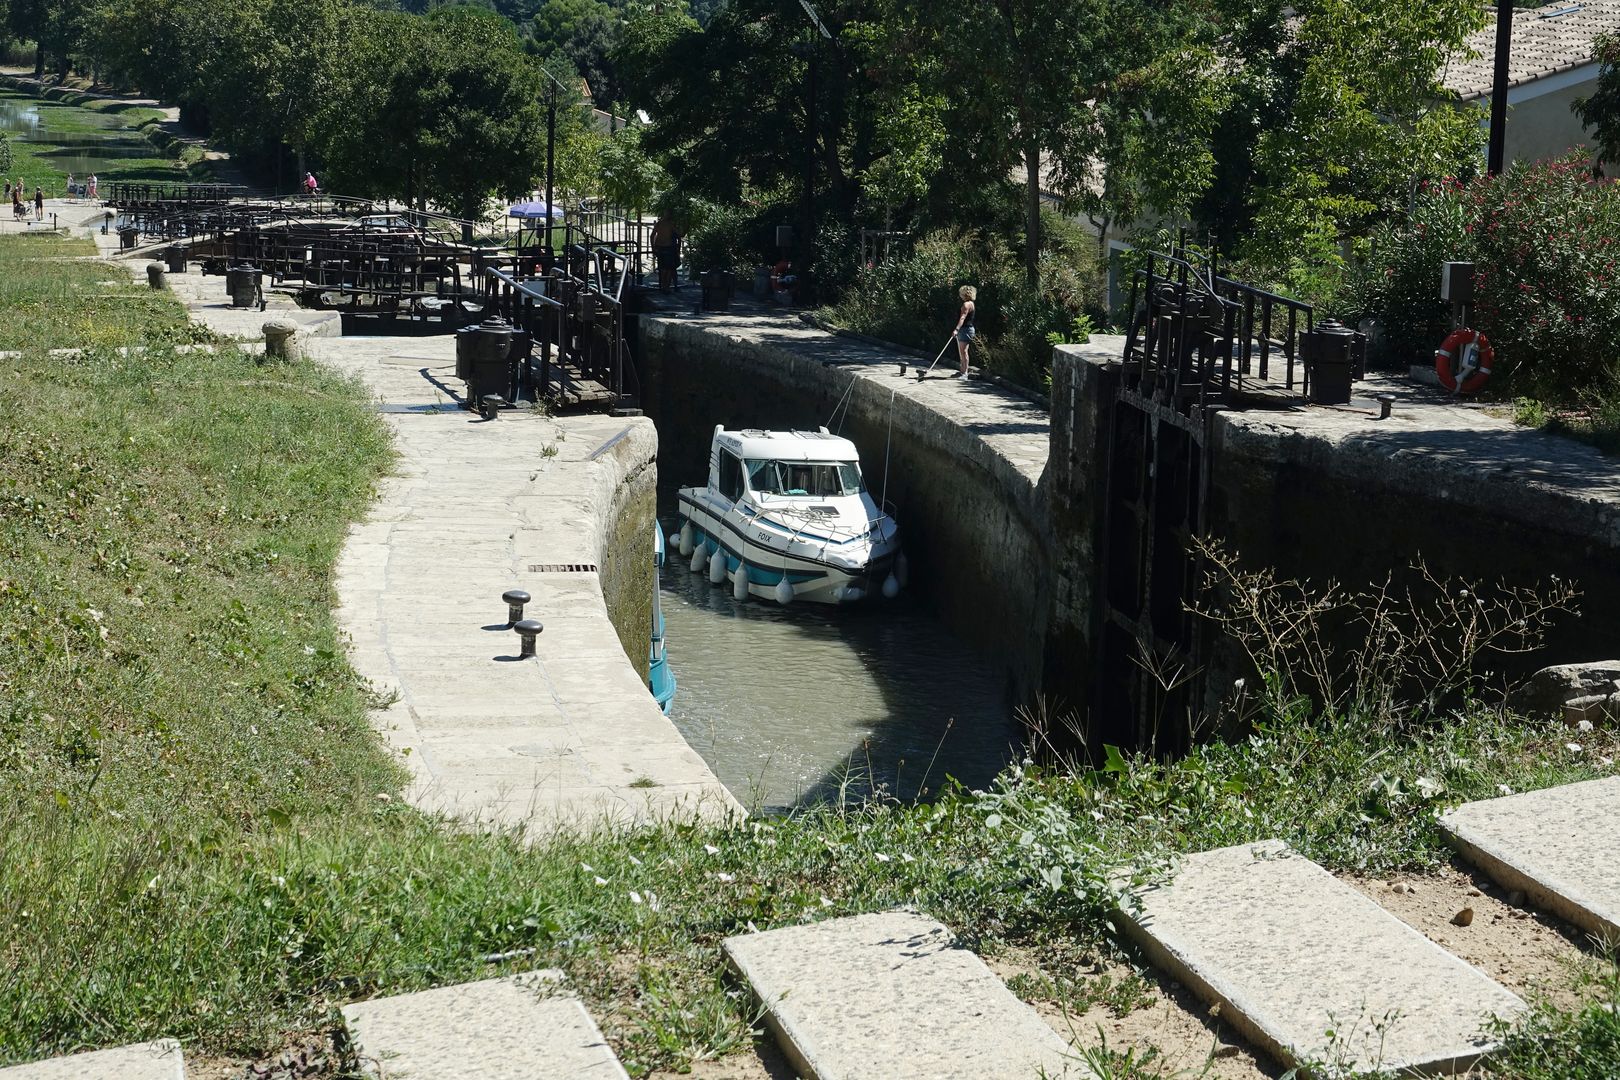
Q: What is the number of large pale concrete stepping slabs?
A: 5